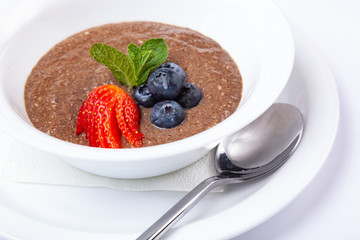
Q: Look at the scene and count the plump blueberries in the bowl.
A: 5